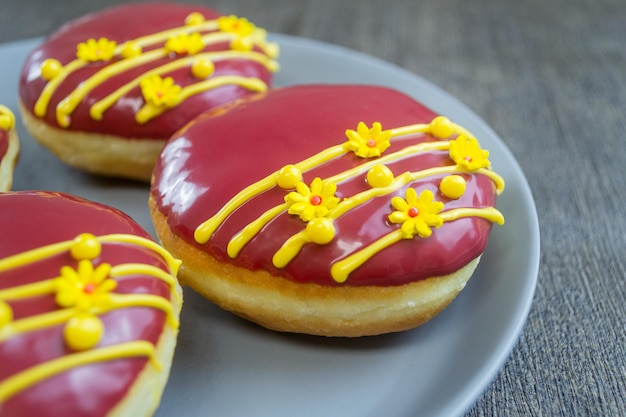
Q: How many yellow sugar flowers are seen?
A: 9